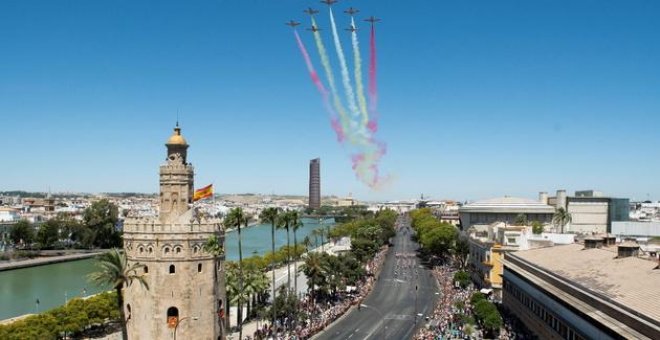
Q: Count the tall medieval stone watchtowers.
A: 1